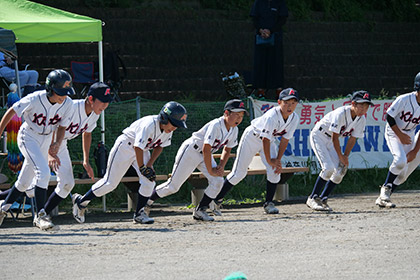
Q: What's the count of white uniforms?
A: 7